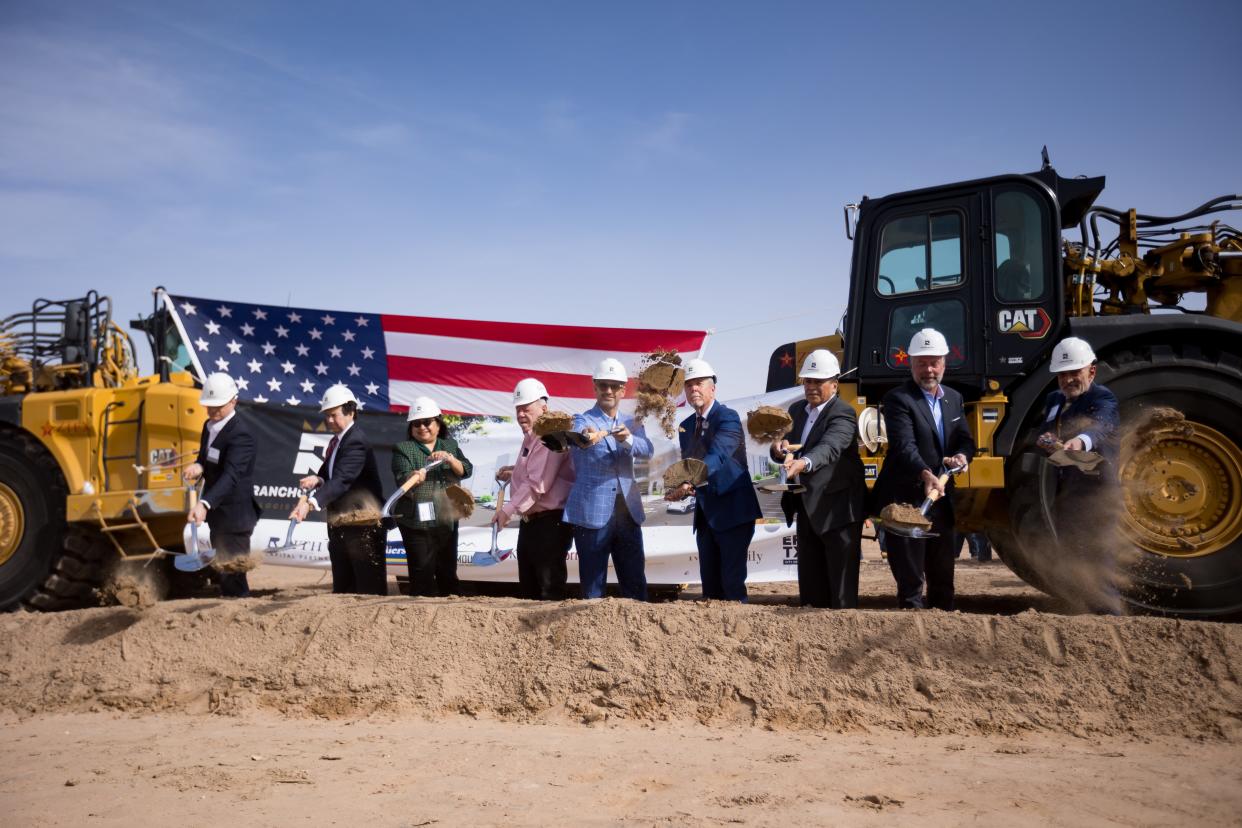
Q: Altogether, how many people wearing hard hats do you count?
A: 9